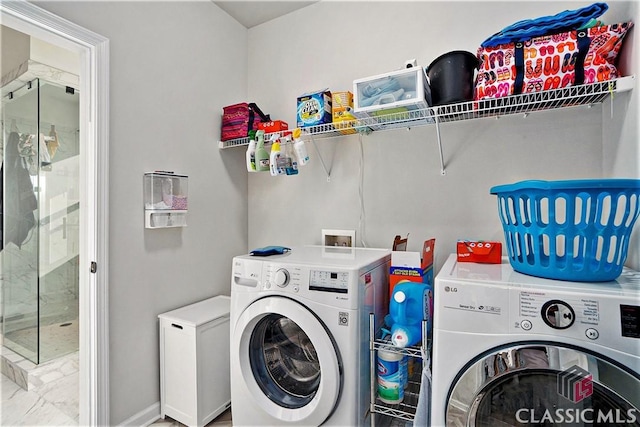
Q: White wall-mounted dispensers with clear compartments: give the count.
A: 1